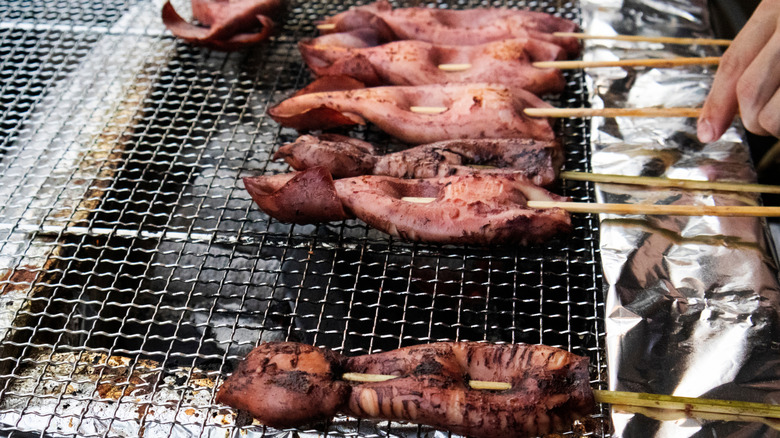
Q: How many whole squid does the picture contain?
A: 6